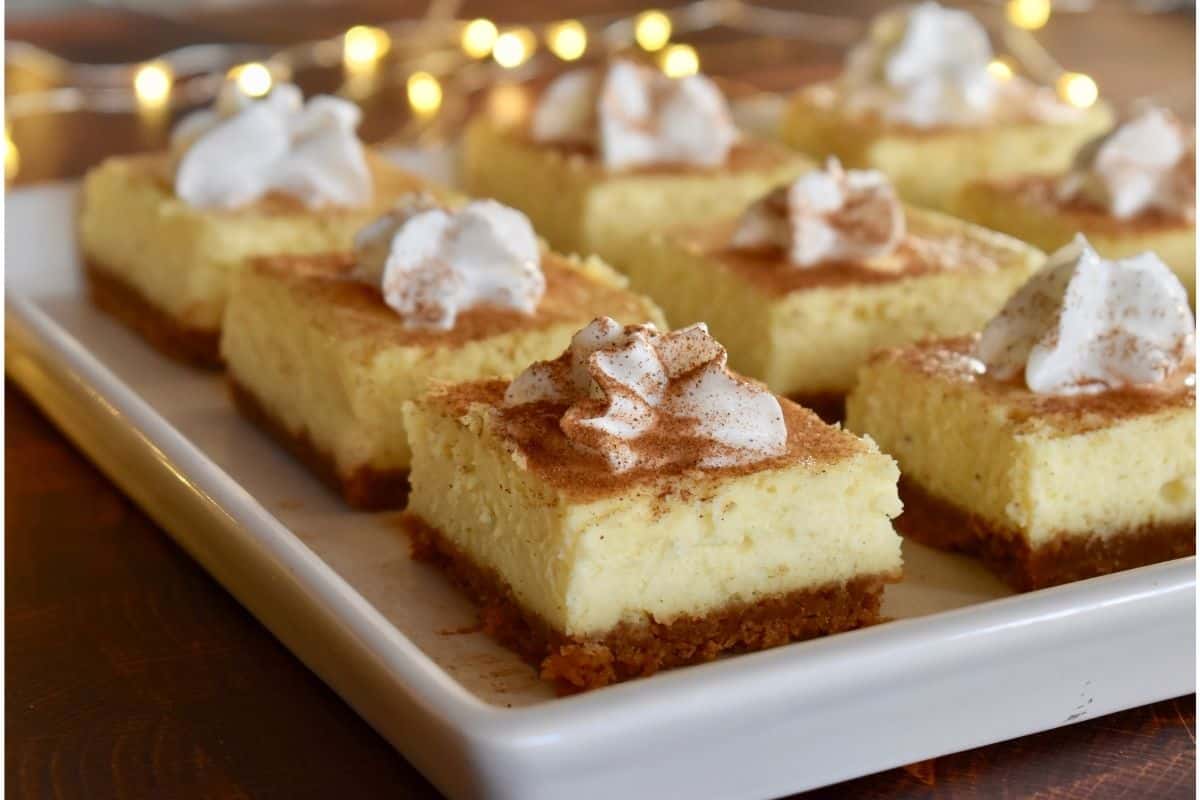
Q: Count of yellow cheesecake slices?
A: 8